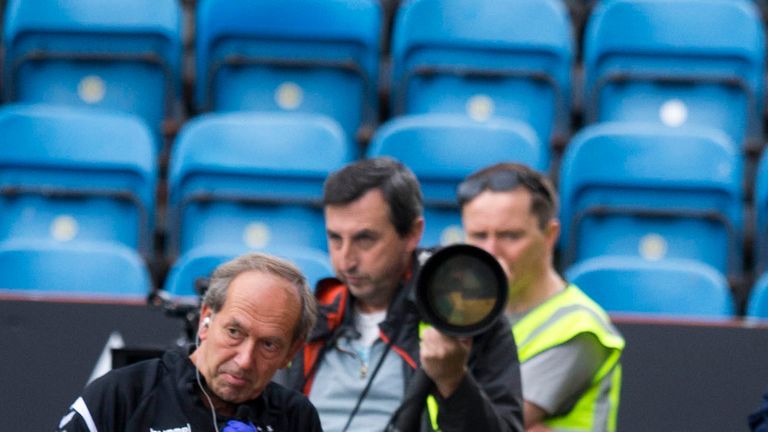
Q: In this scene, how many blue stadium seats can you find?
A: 13